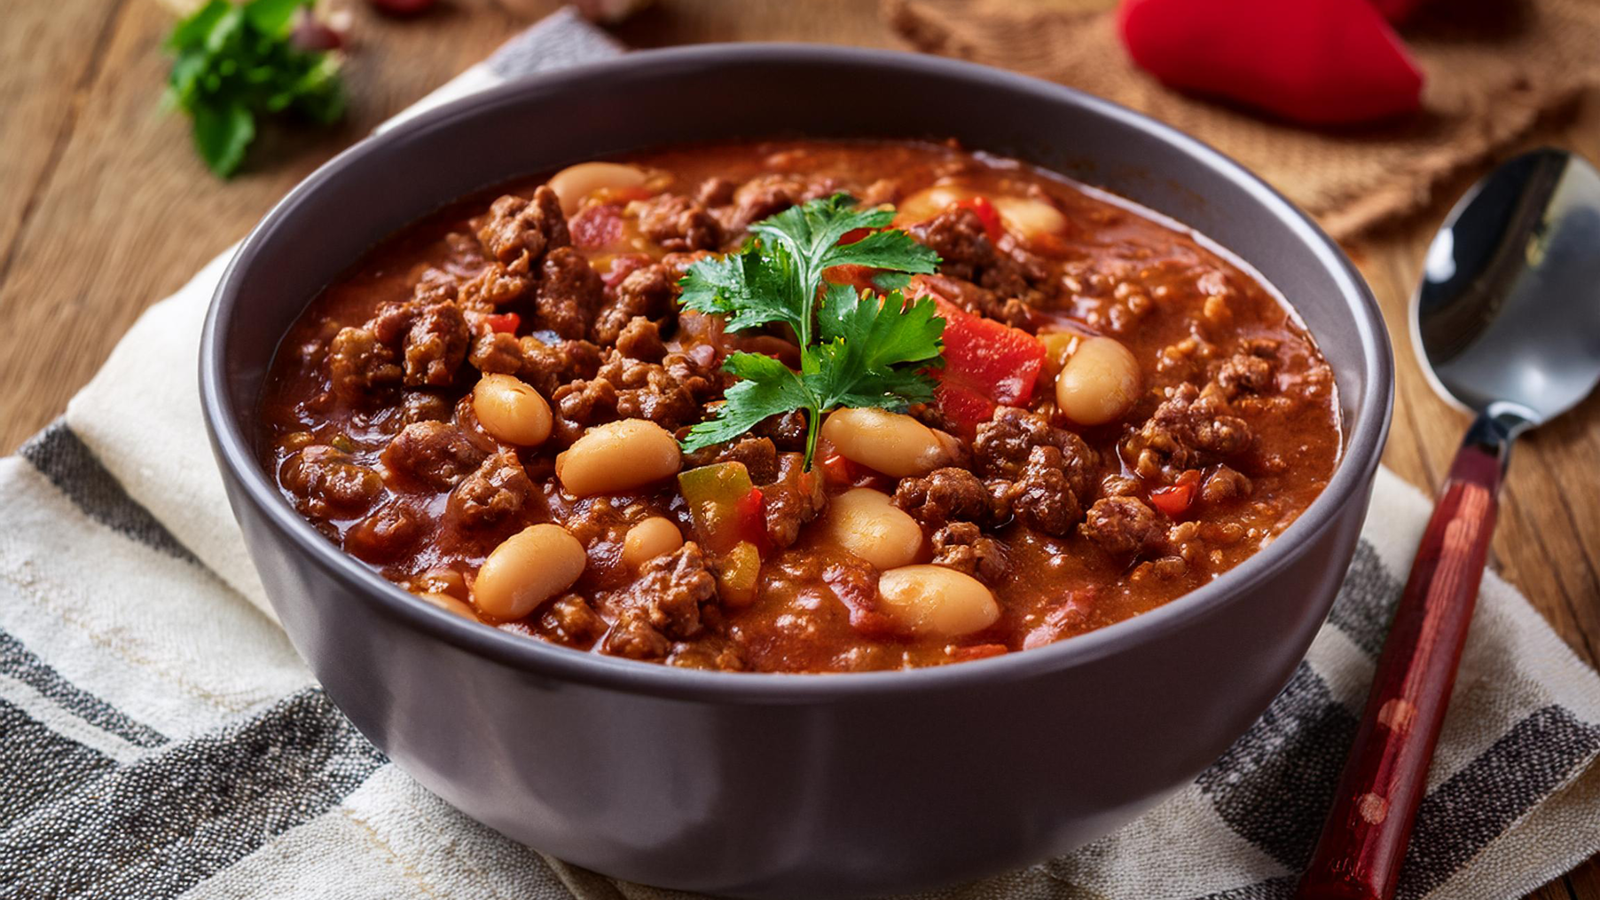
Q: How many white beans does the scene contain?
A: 12